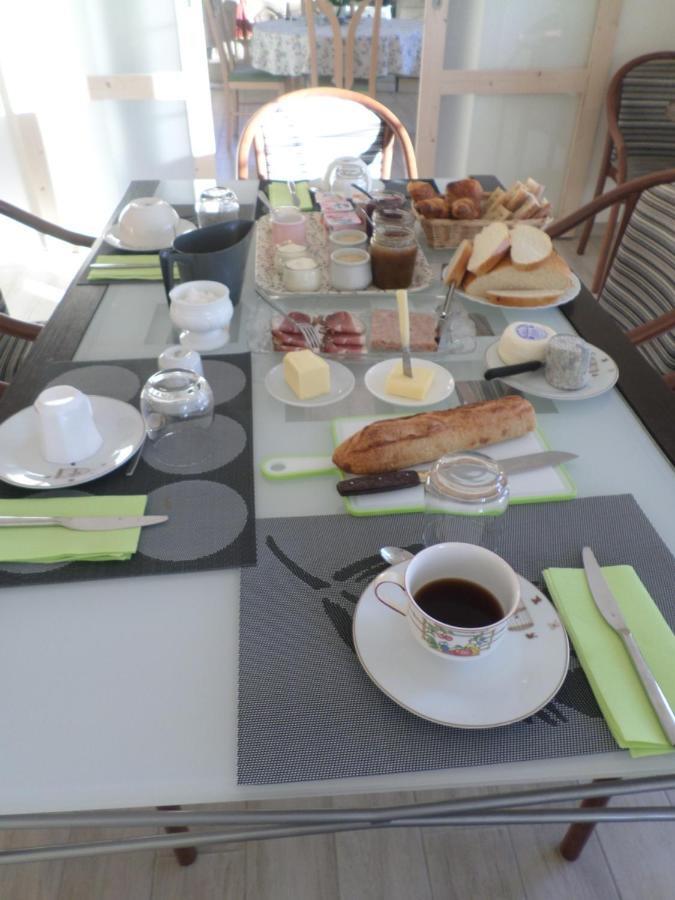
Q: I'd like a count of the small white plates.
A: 2